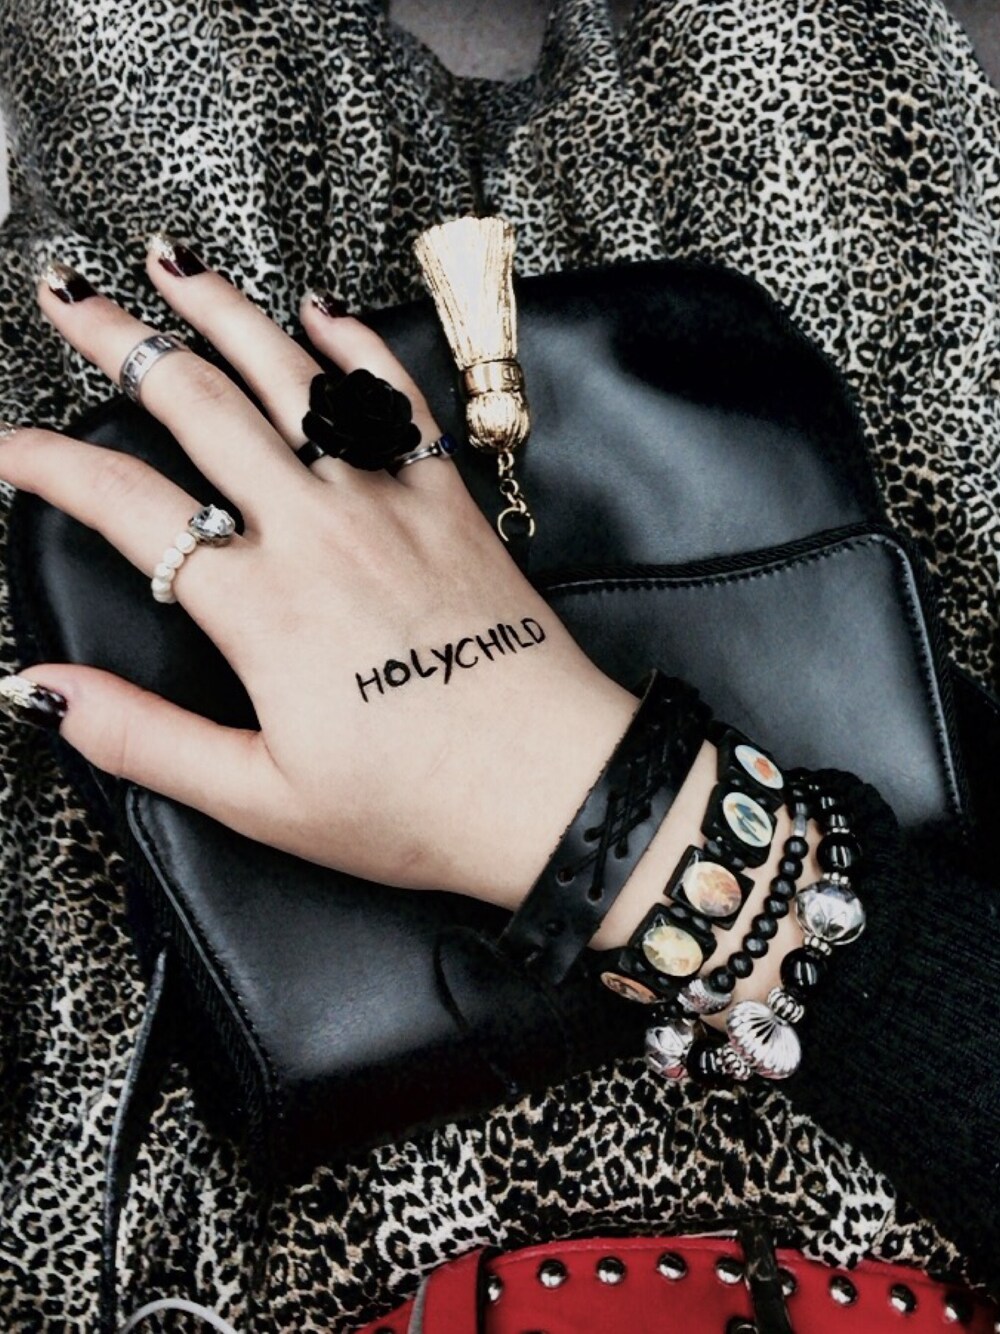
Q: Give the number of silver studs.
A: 9